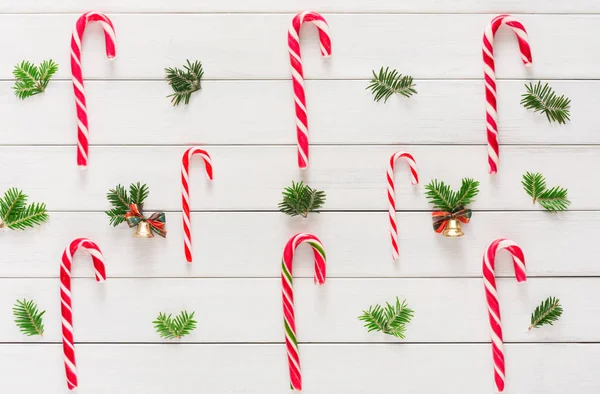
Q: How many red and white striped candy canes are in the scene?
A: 7